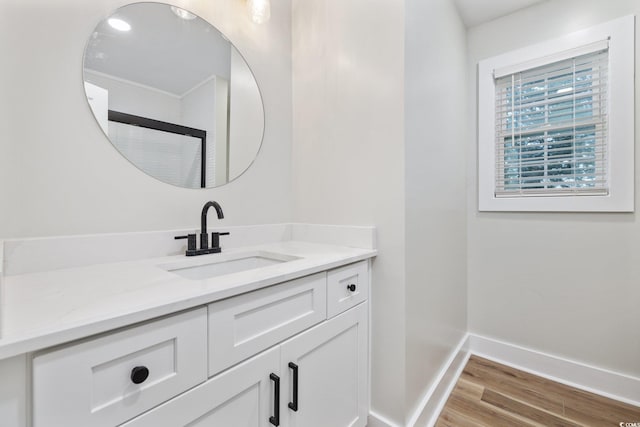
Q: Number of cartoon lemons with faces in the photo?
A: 0